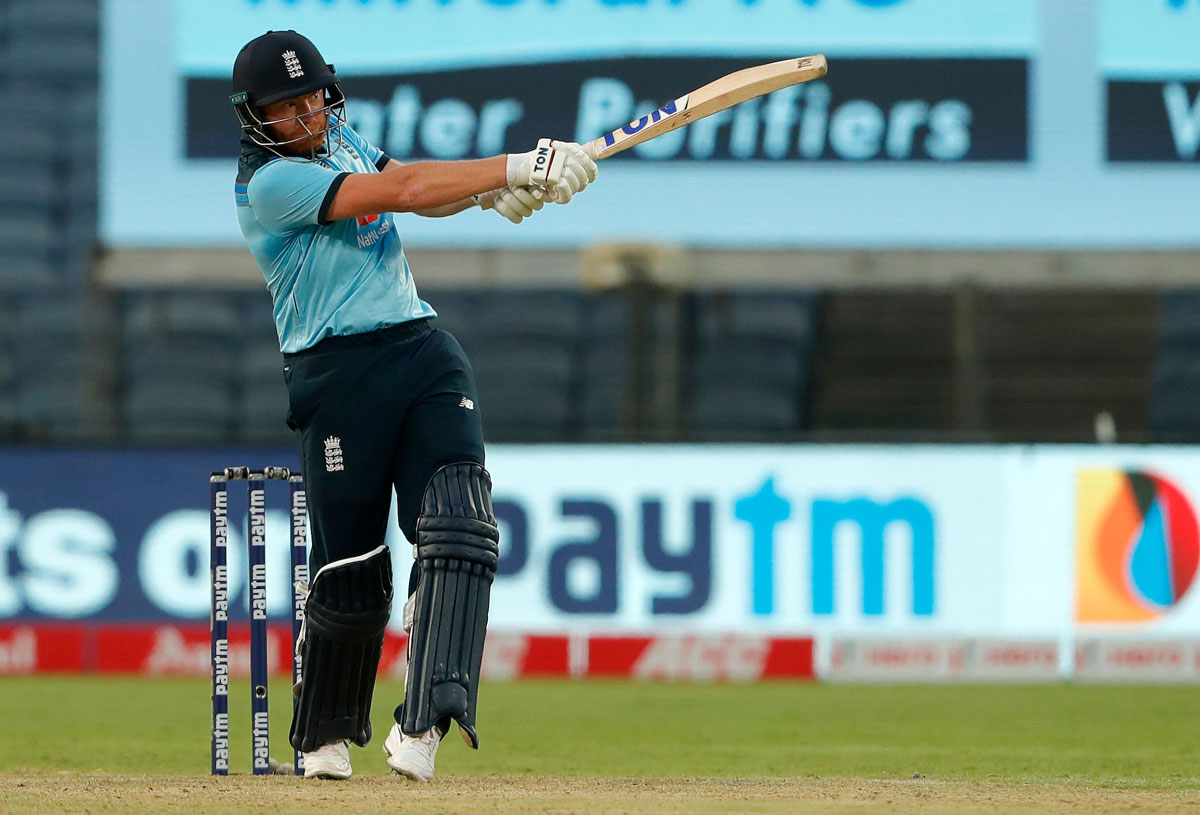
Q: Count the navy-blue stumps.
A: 3